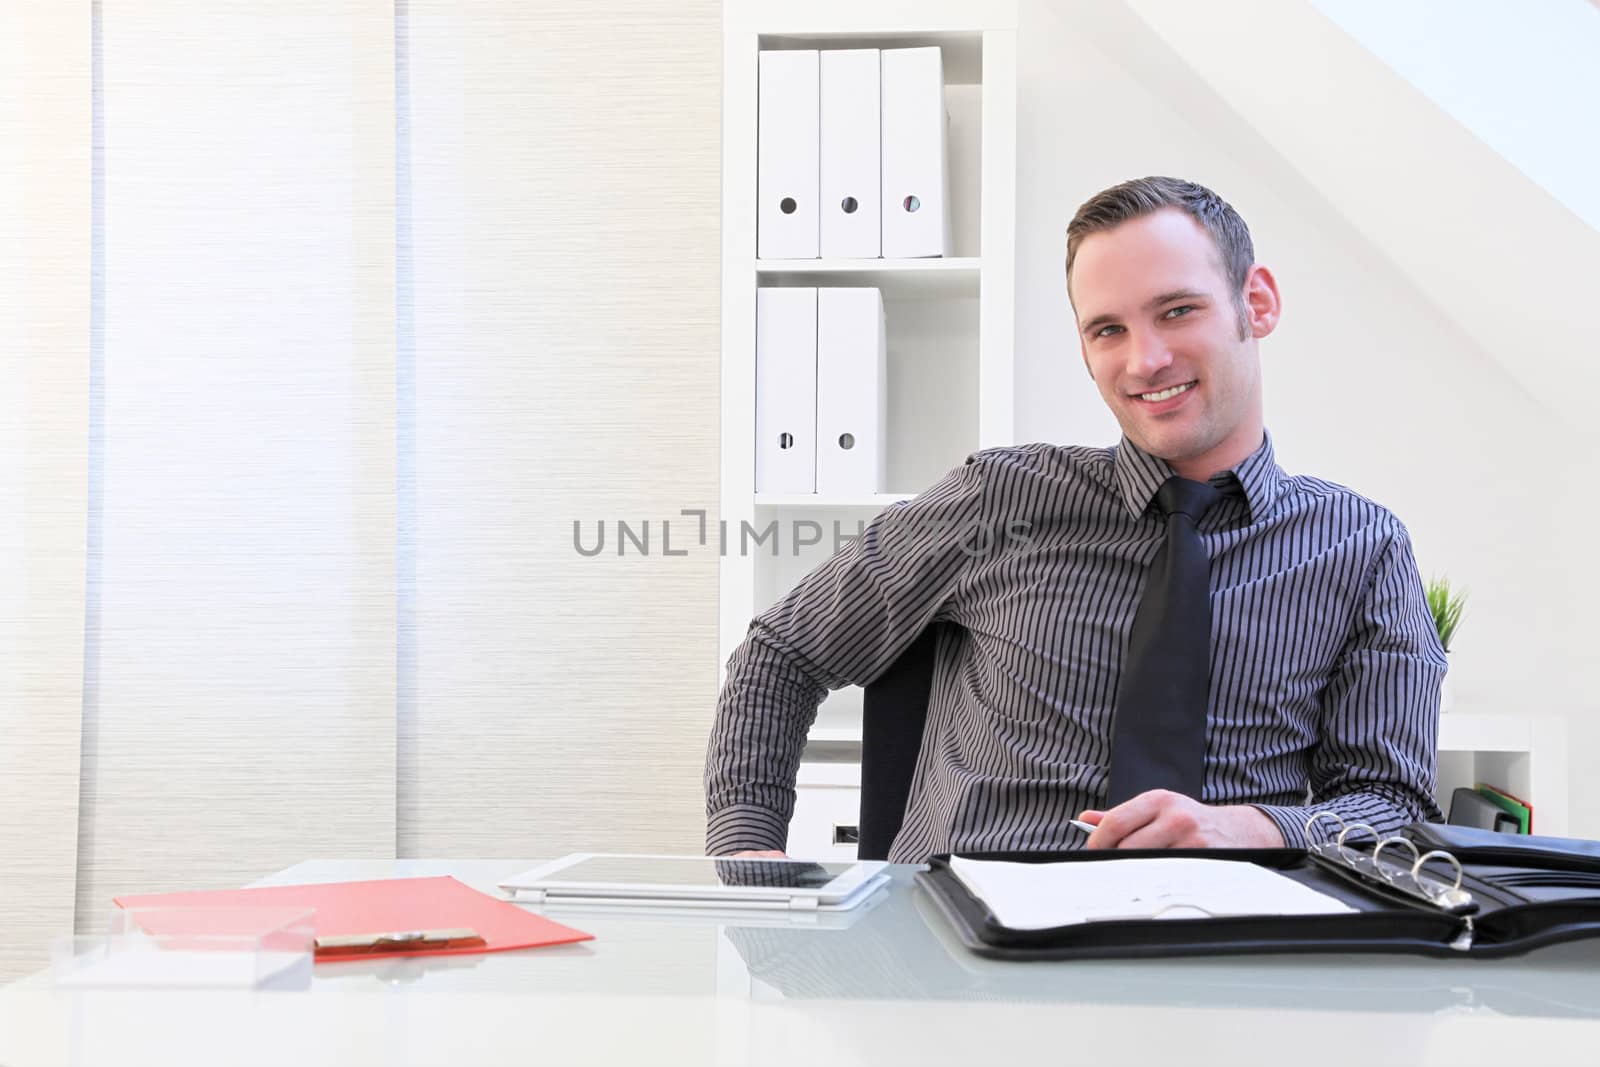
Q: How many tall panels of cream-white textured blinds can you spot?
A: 3